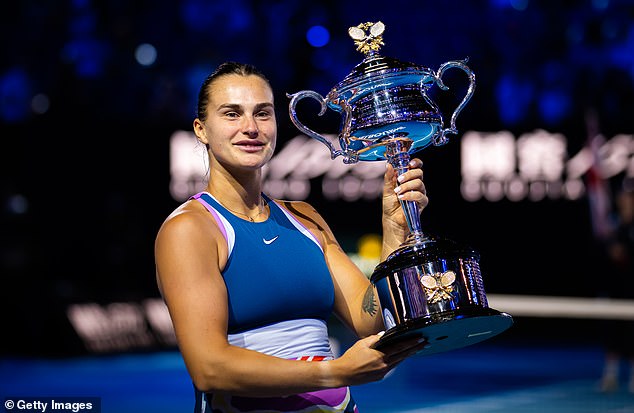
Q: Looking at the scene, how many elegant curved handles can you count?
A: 2